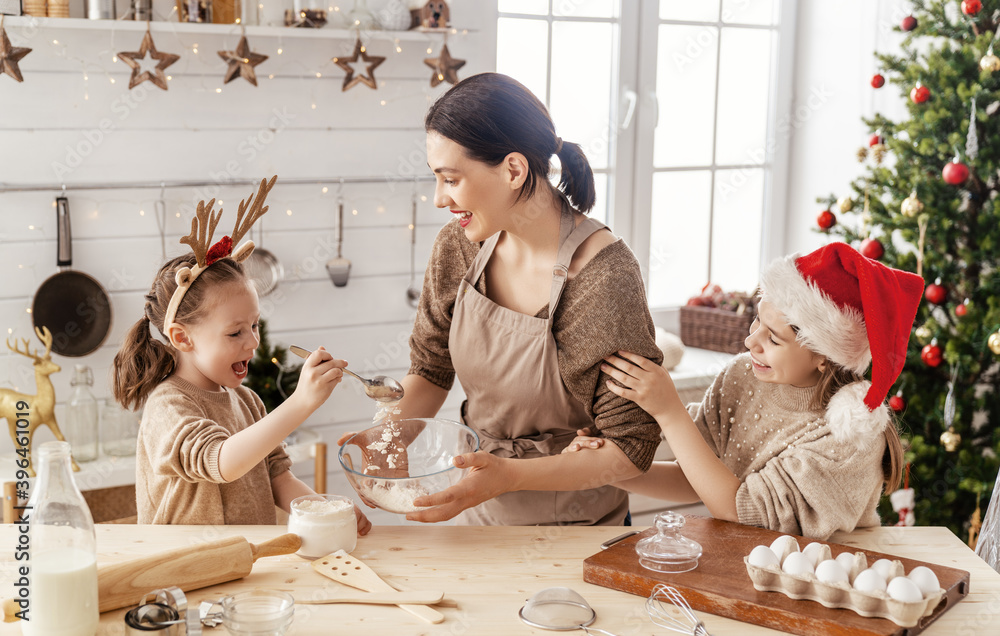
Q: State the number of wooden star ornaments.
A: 5